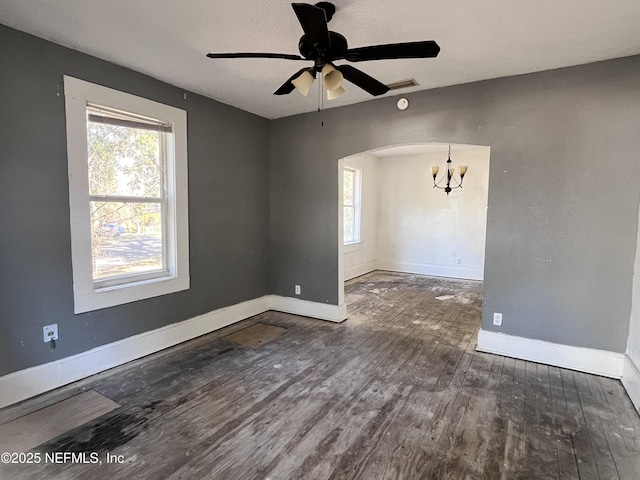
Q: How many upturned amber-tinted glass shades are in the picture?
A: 3